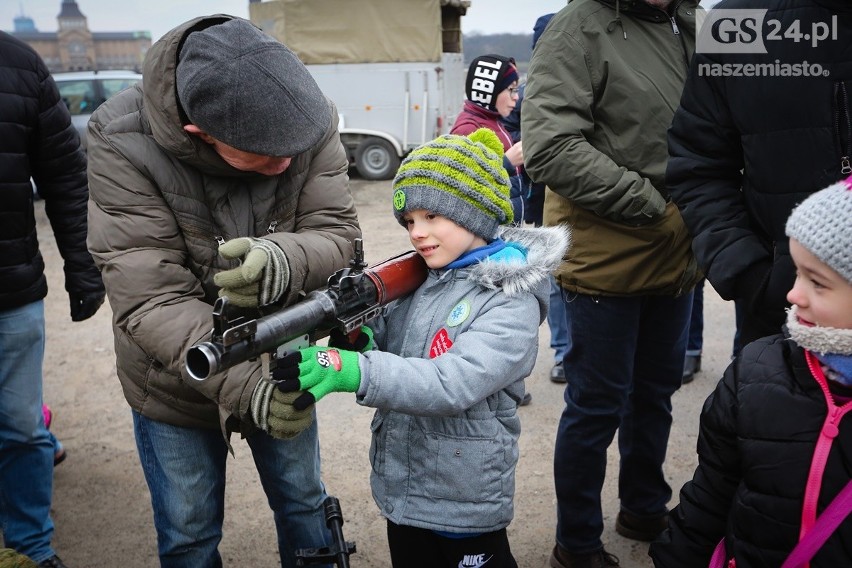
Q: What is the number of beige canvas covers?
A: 1